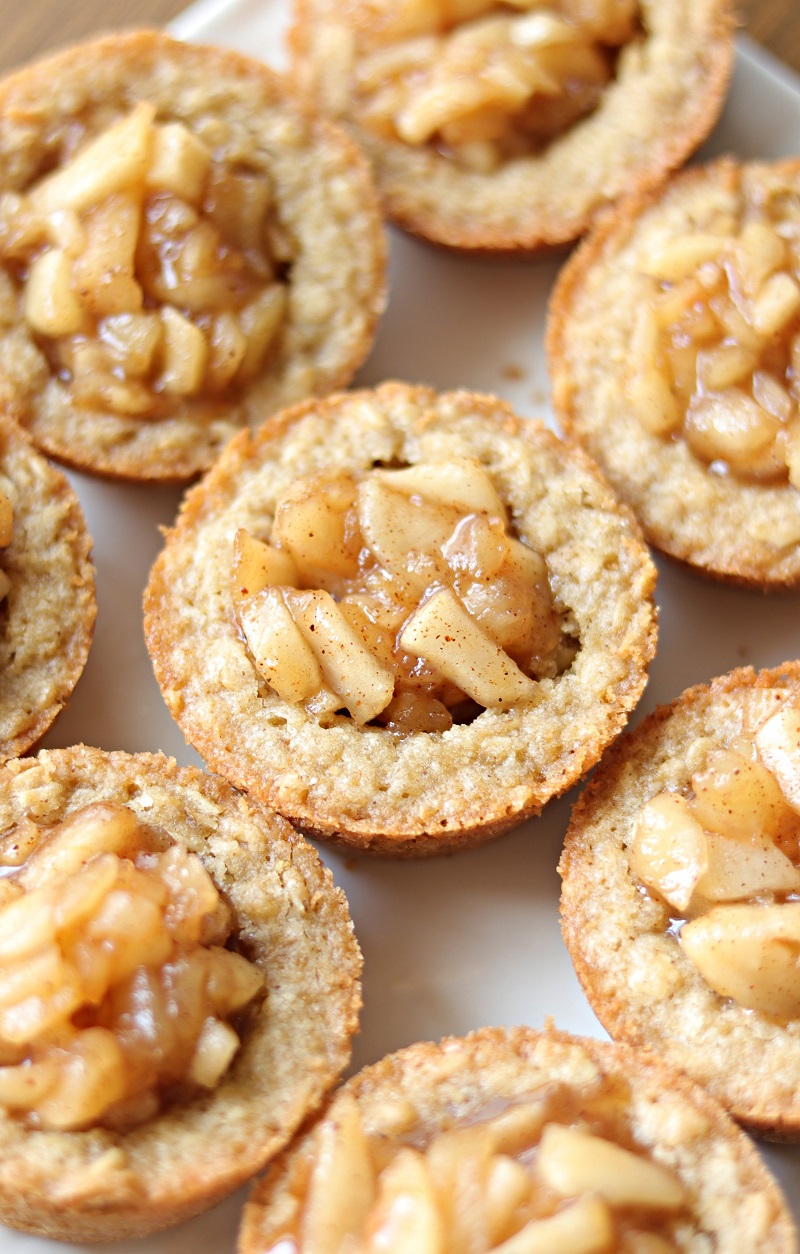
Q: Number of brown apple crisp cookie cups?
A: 8